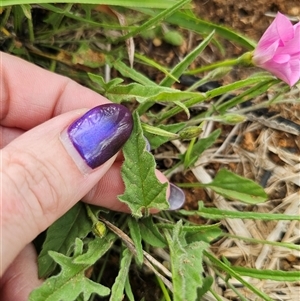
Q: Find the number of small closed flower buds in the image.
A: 4